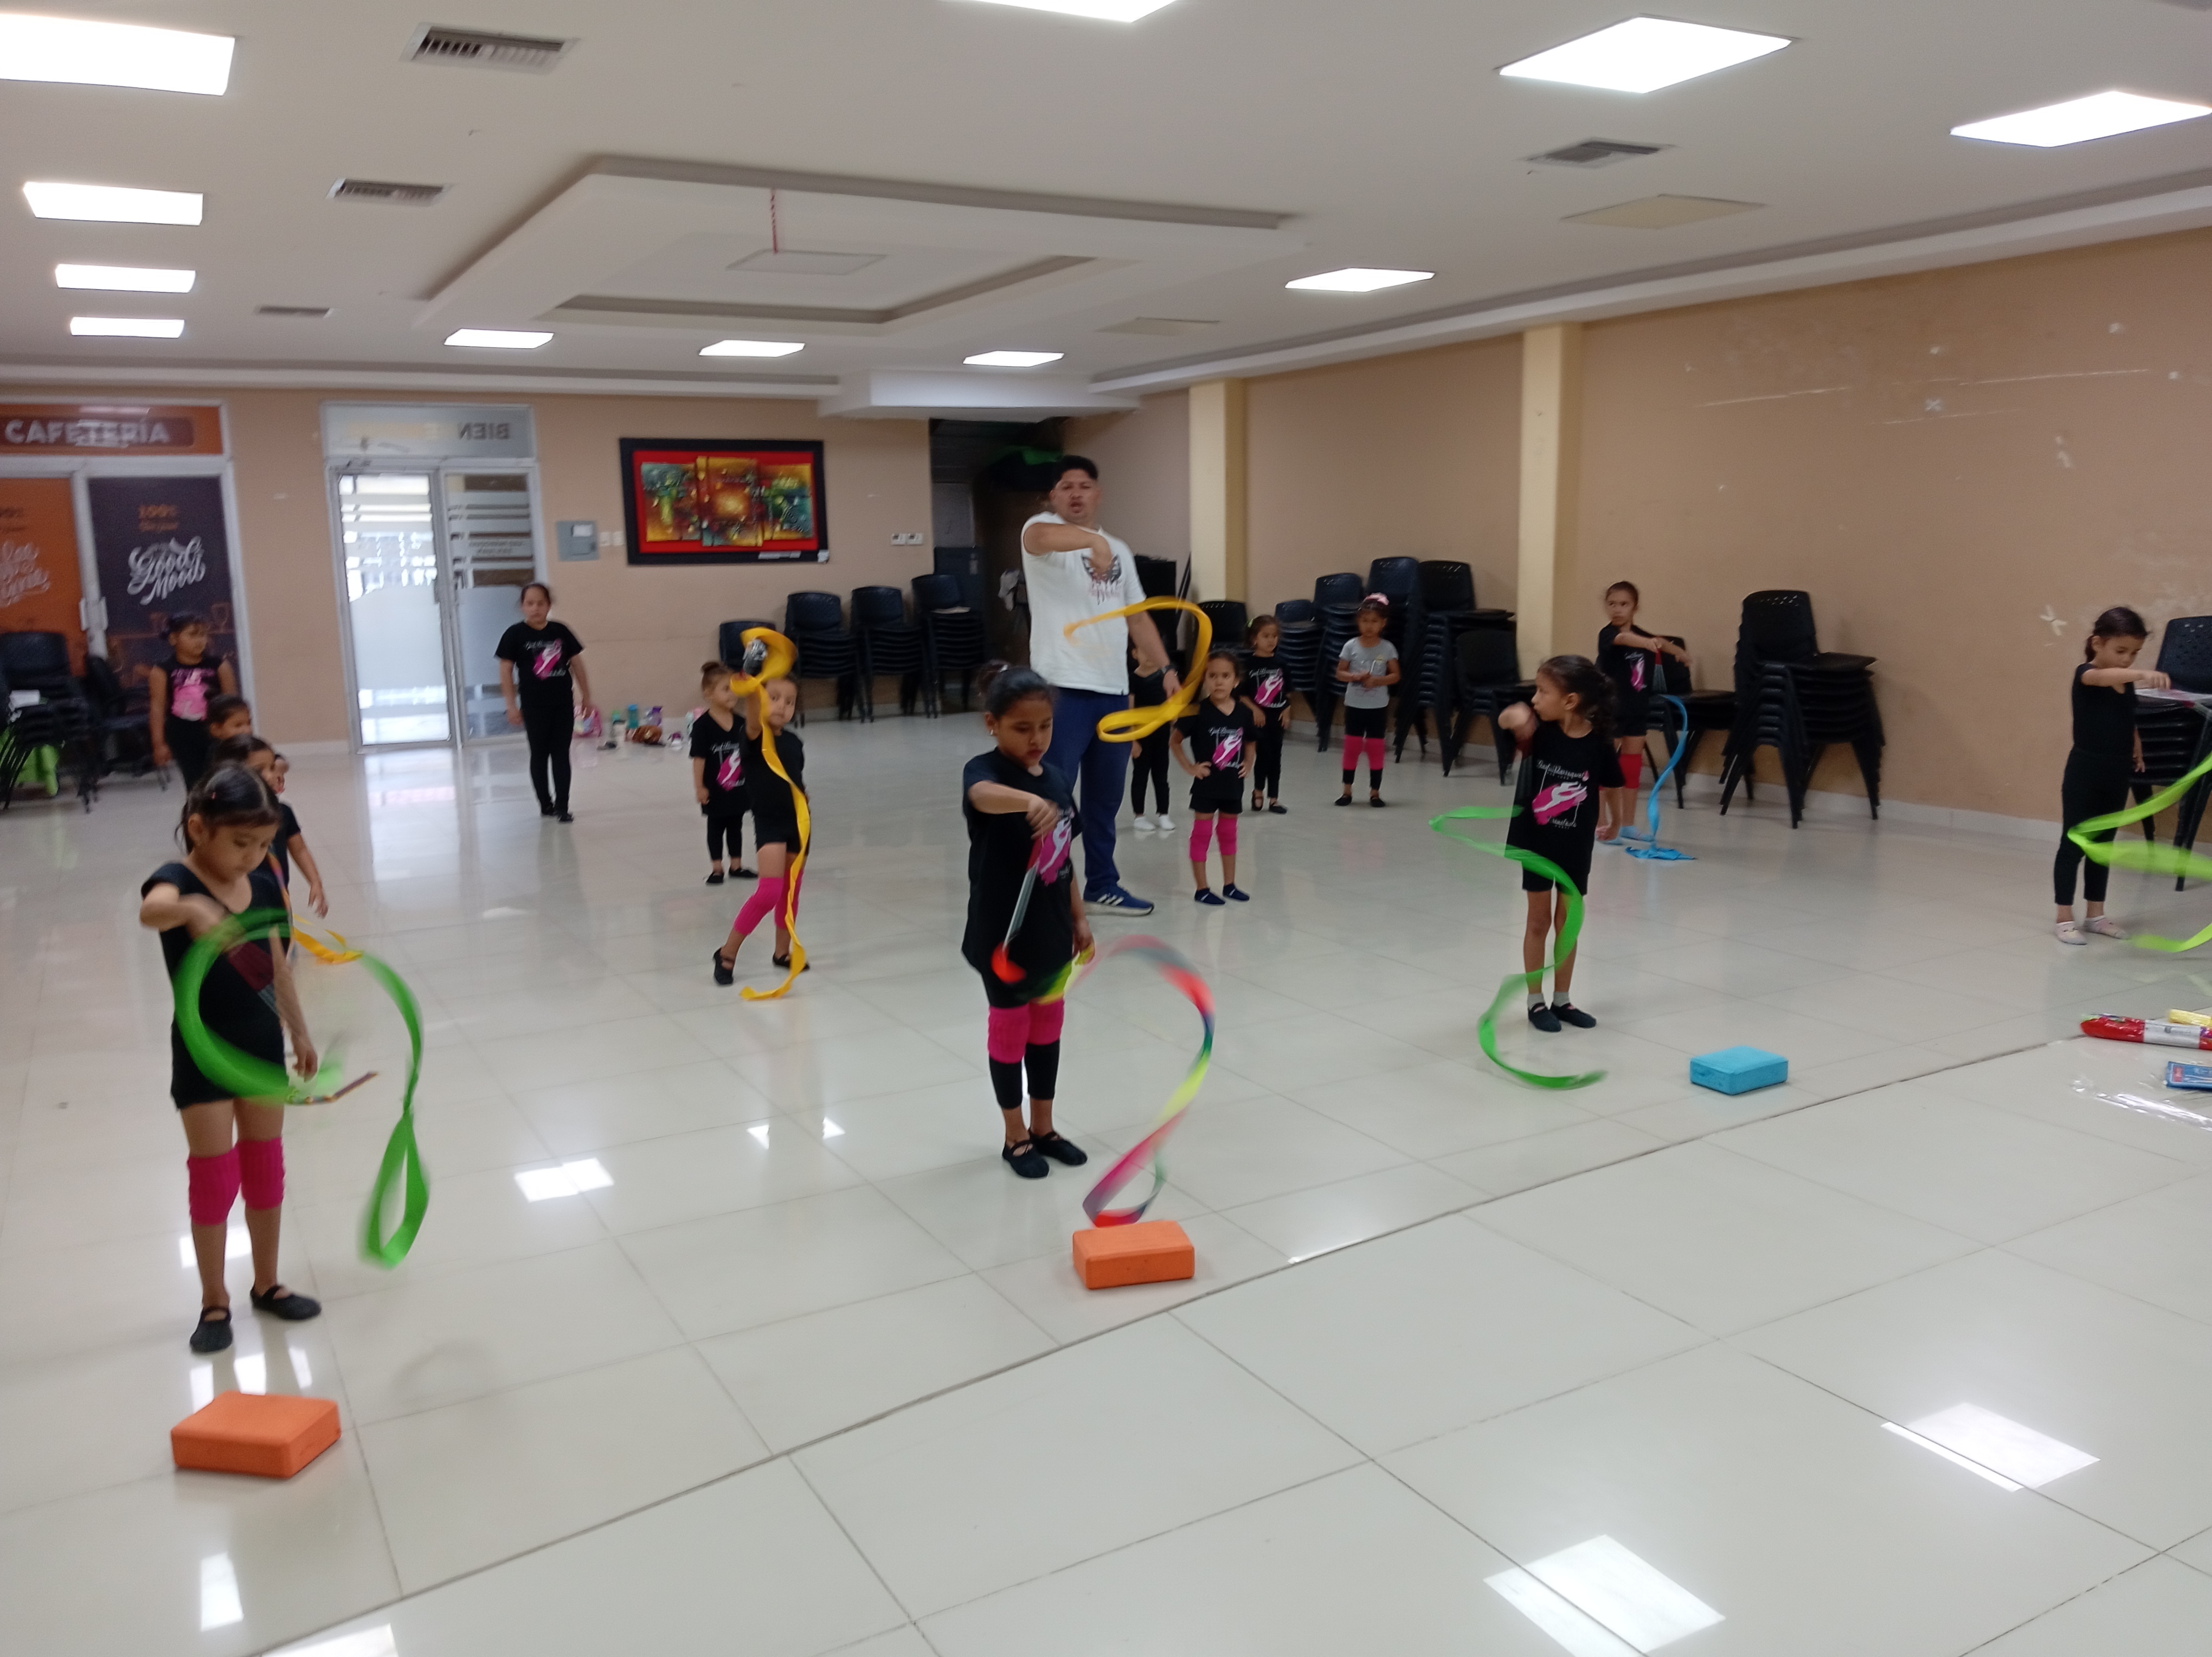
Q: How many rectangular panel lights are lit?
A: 11